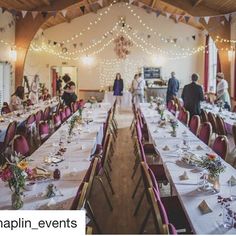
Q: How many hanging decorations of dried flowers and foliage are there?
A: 1